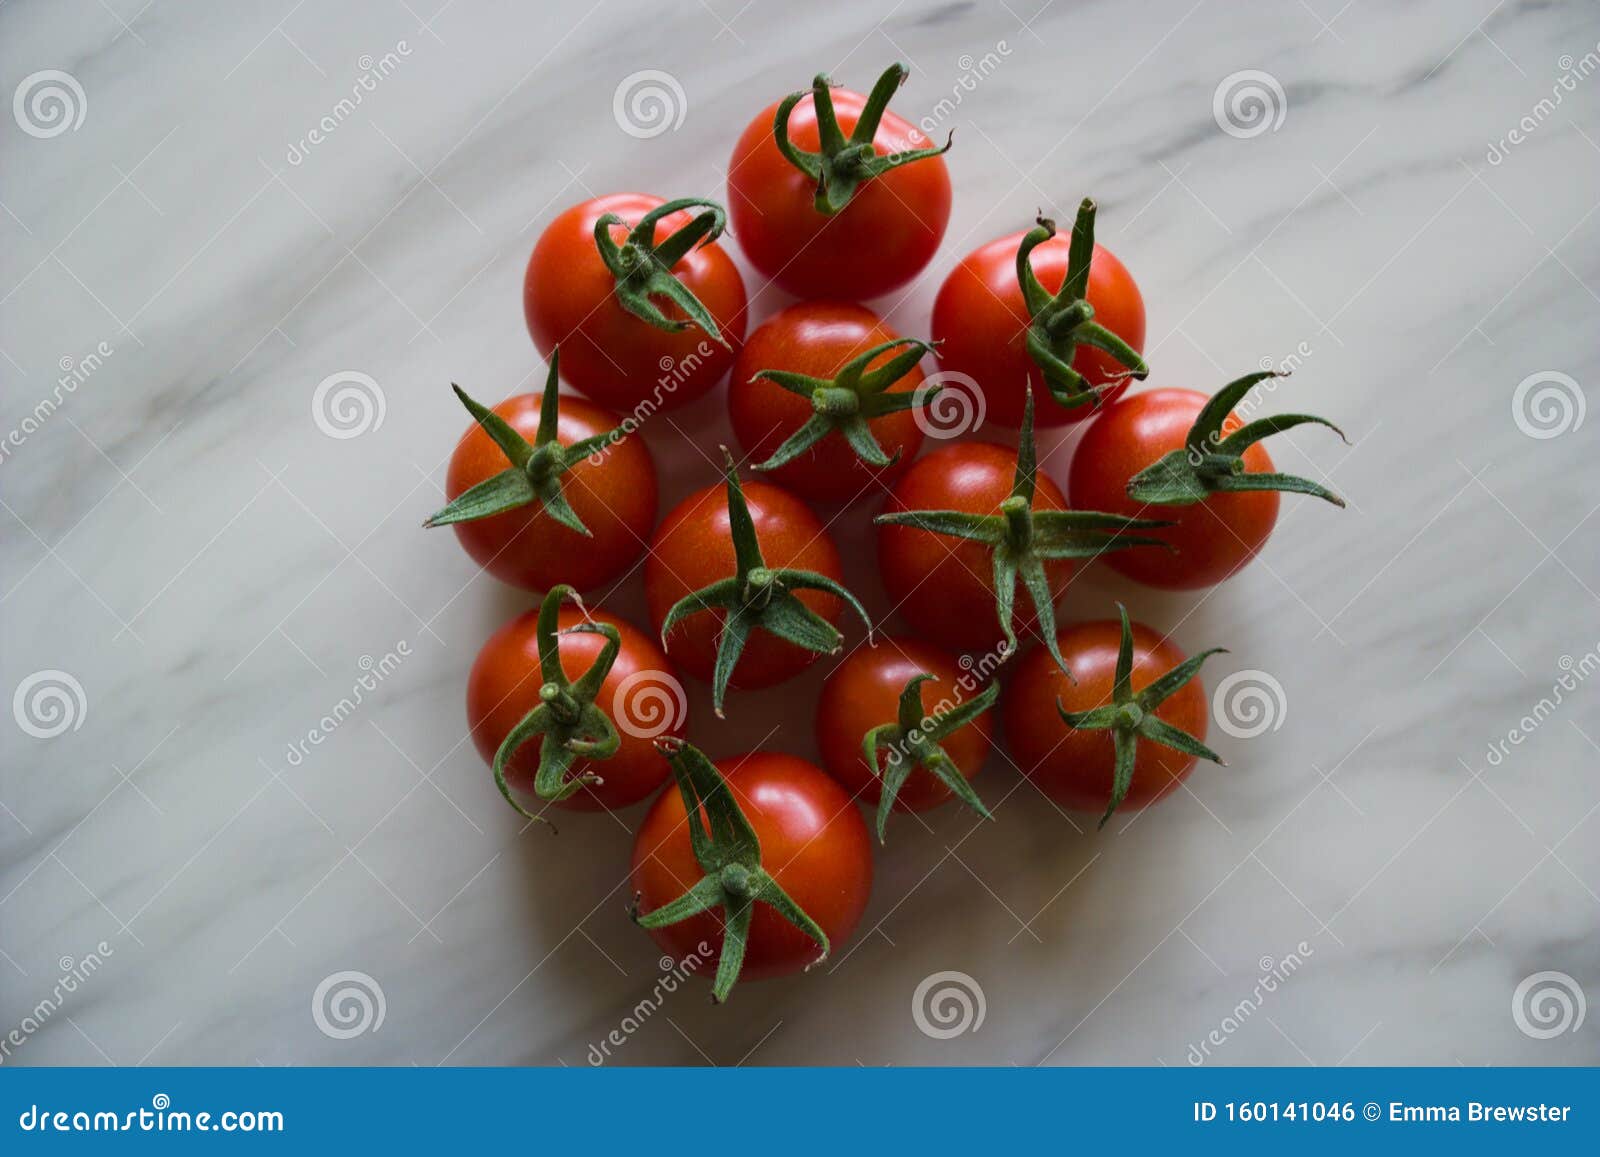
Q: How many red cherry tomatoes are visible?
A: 12